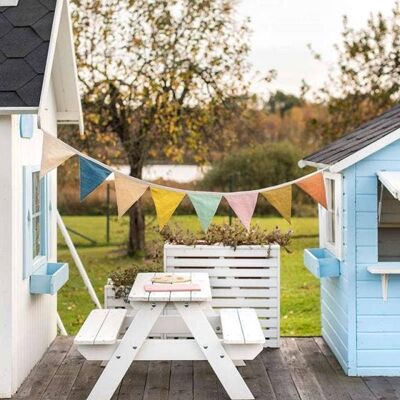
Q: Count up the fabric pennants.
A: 8